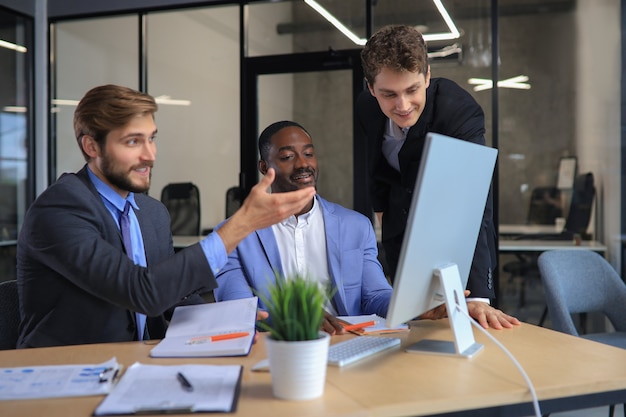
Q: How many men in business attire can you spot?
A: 3